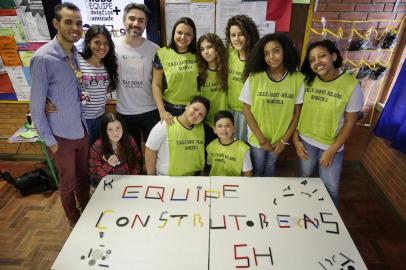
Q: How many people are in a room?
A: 11